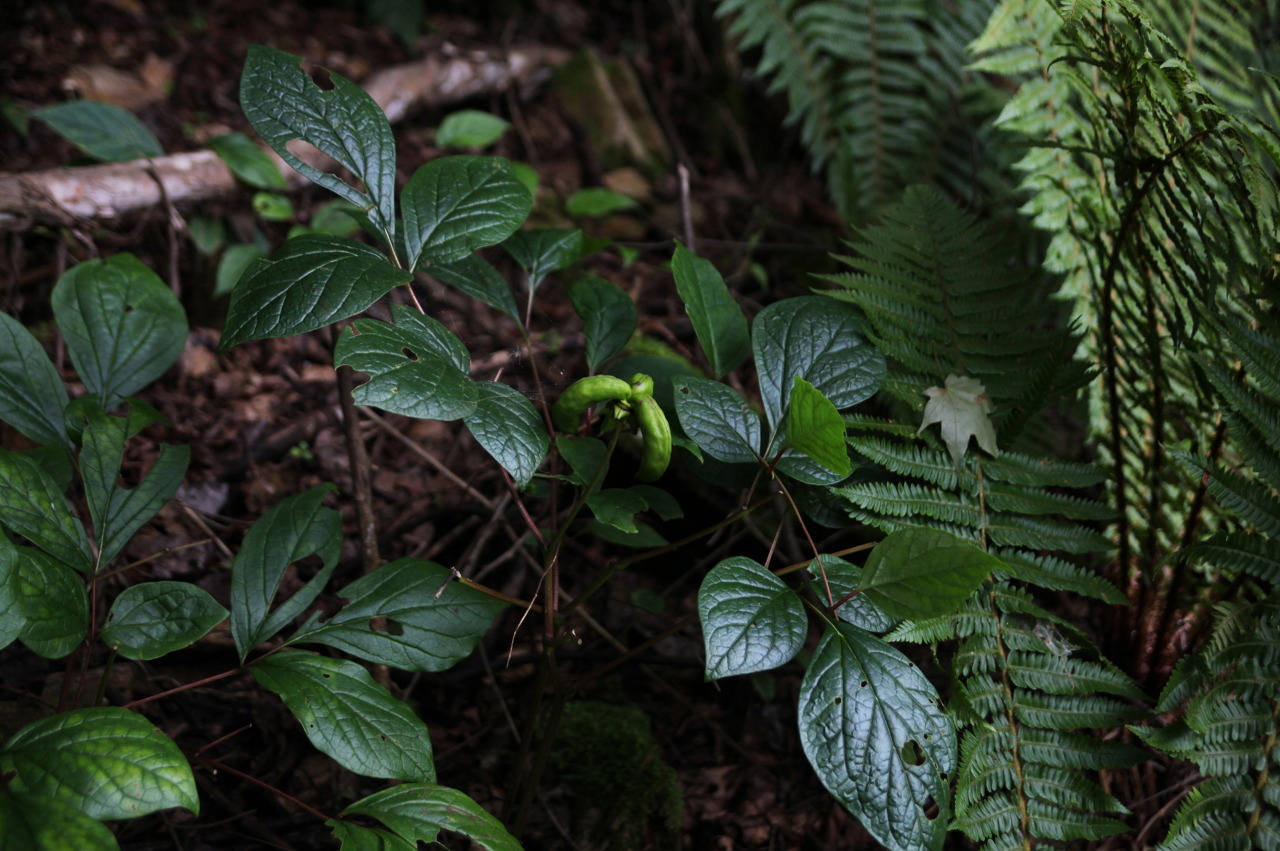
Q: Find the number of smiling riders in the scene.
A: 0